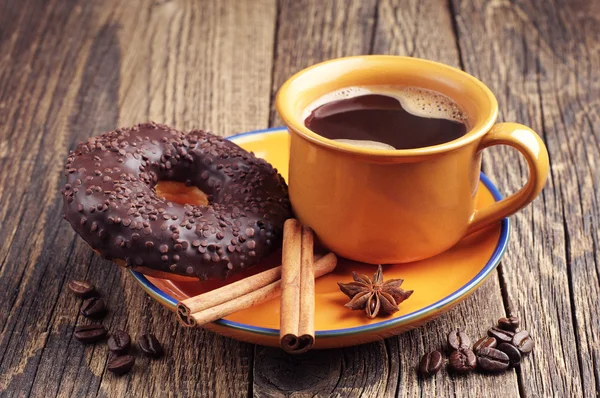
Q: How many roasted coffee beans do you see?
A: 15